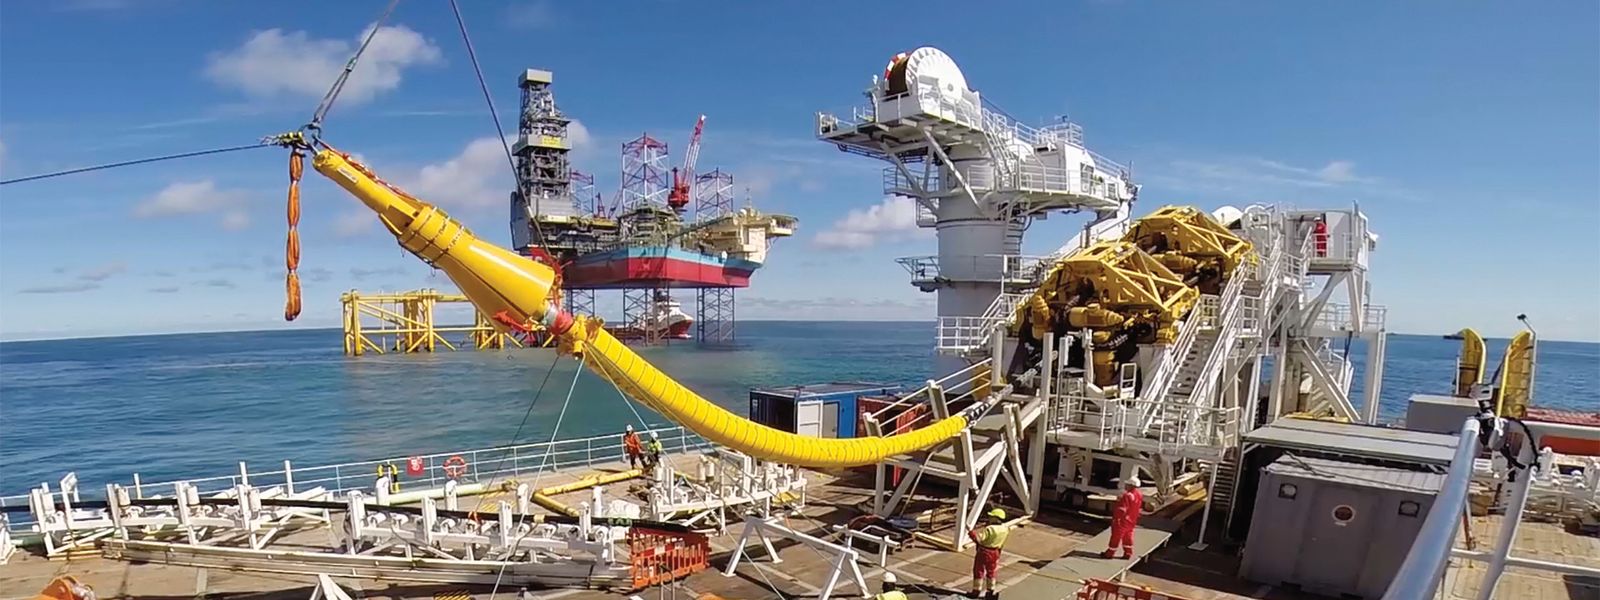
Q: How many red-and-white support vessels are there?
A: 1